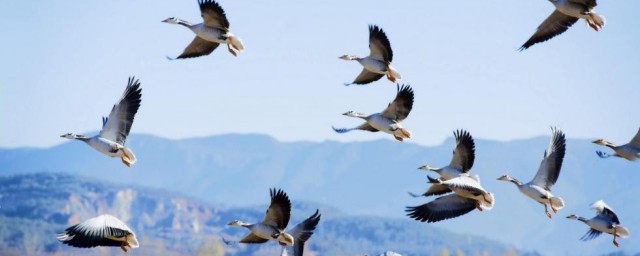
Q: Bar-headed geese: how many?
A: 13